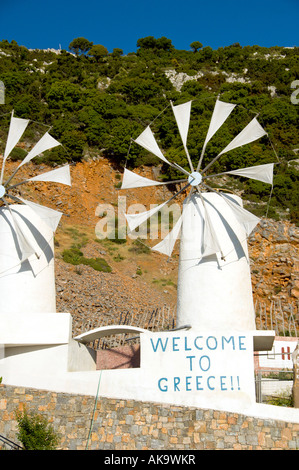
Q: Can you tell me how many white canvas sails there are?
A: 15